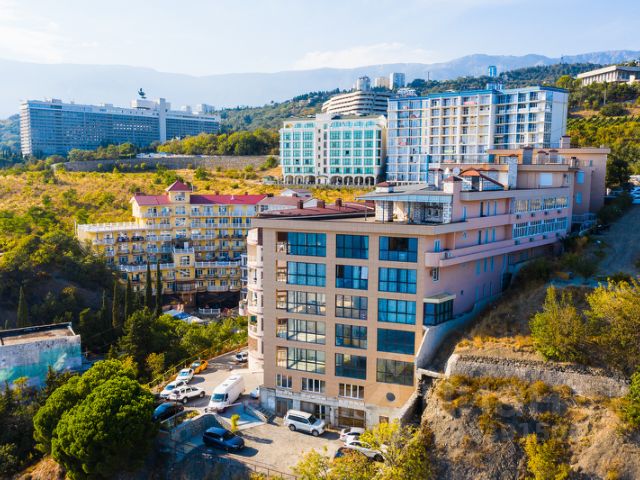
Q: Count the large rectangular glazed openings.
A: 15